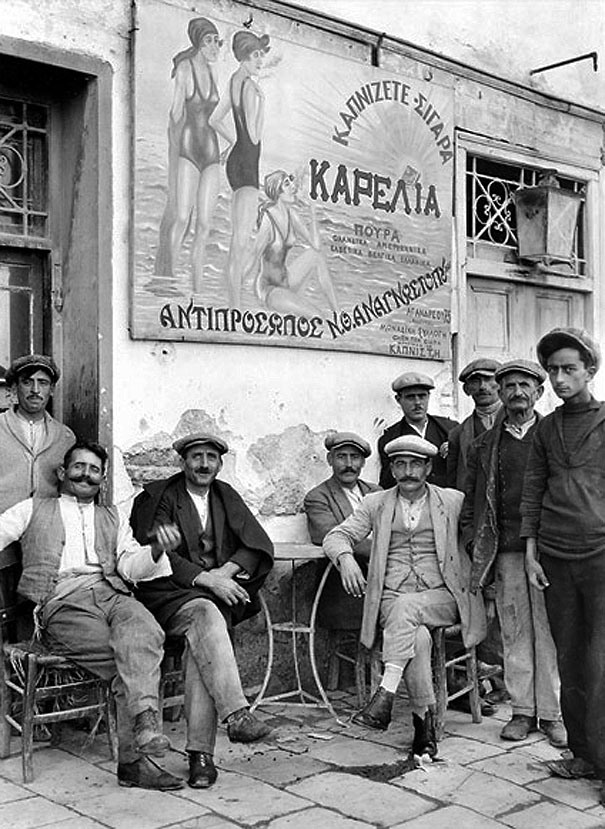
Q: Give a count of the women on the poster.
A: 3